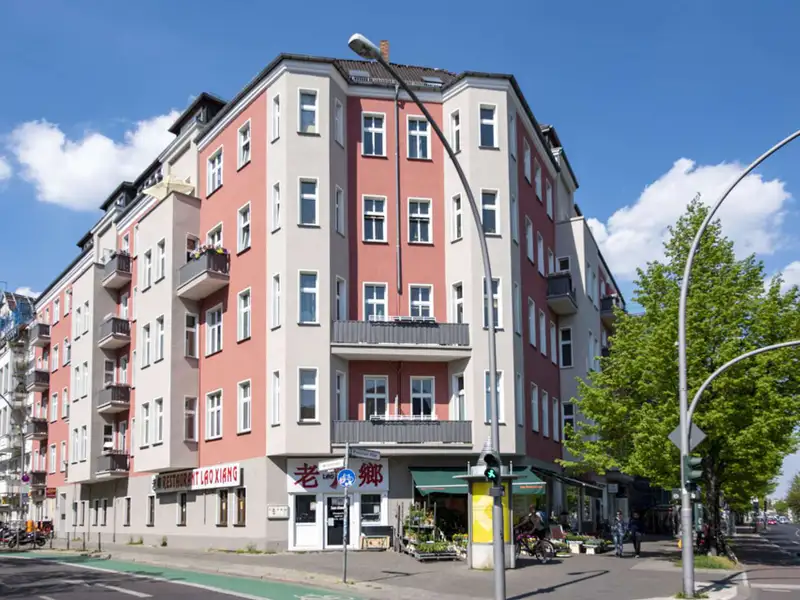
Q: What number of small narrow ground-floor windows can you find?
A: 9